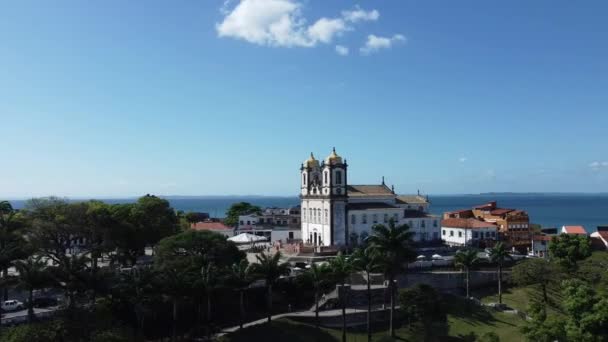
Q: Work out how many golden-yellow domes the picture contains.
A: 2